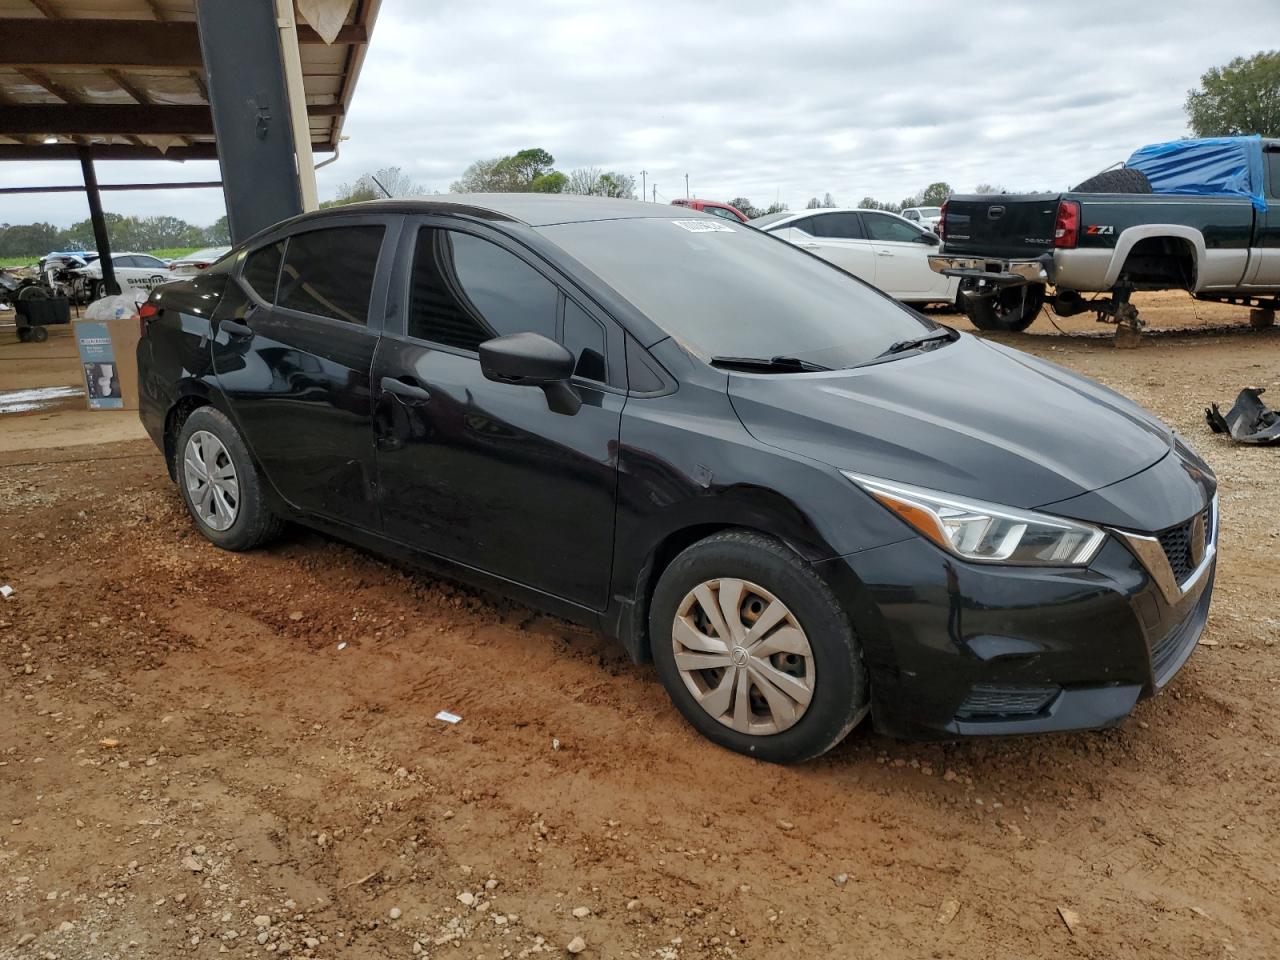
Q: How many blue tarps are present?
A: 1